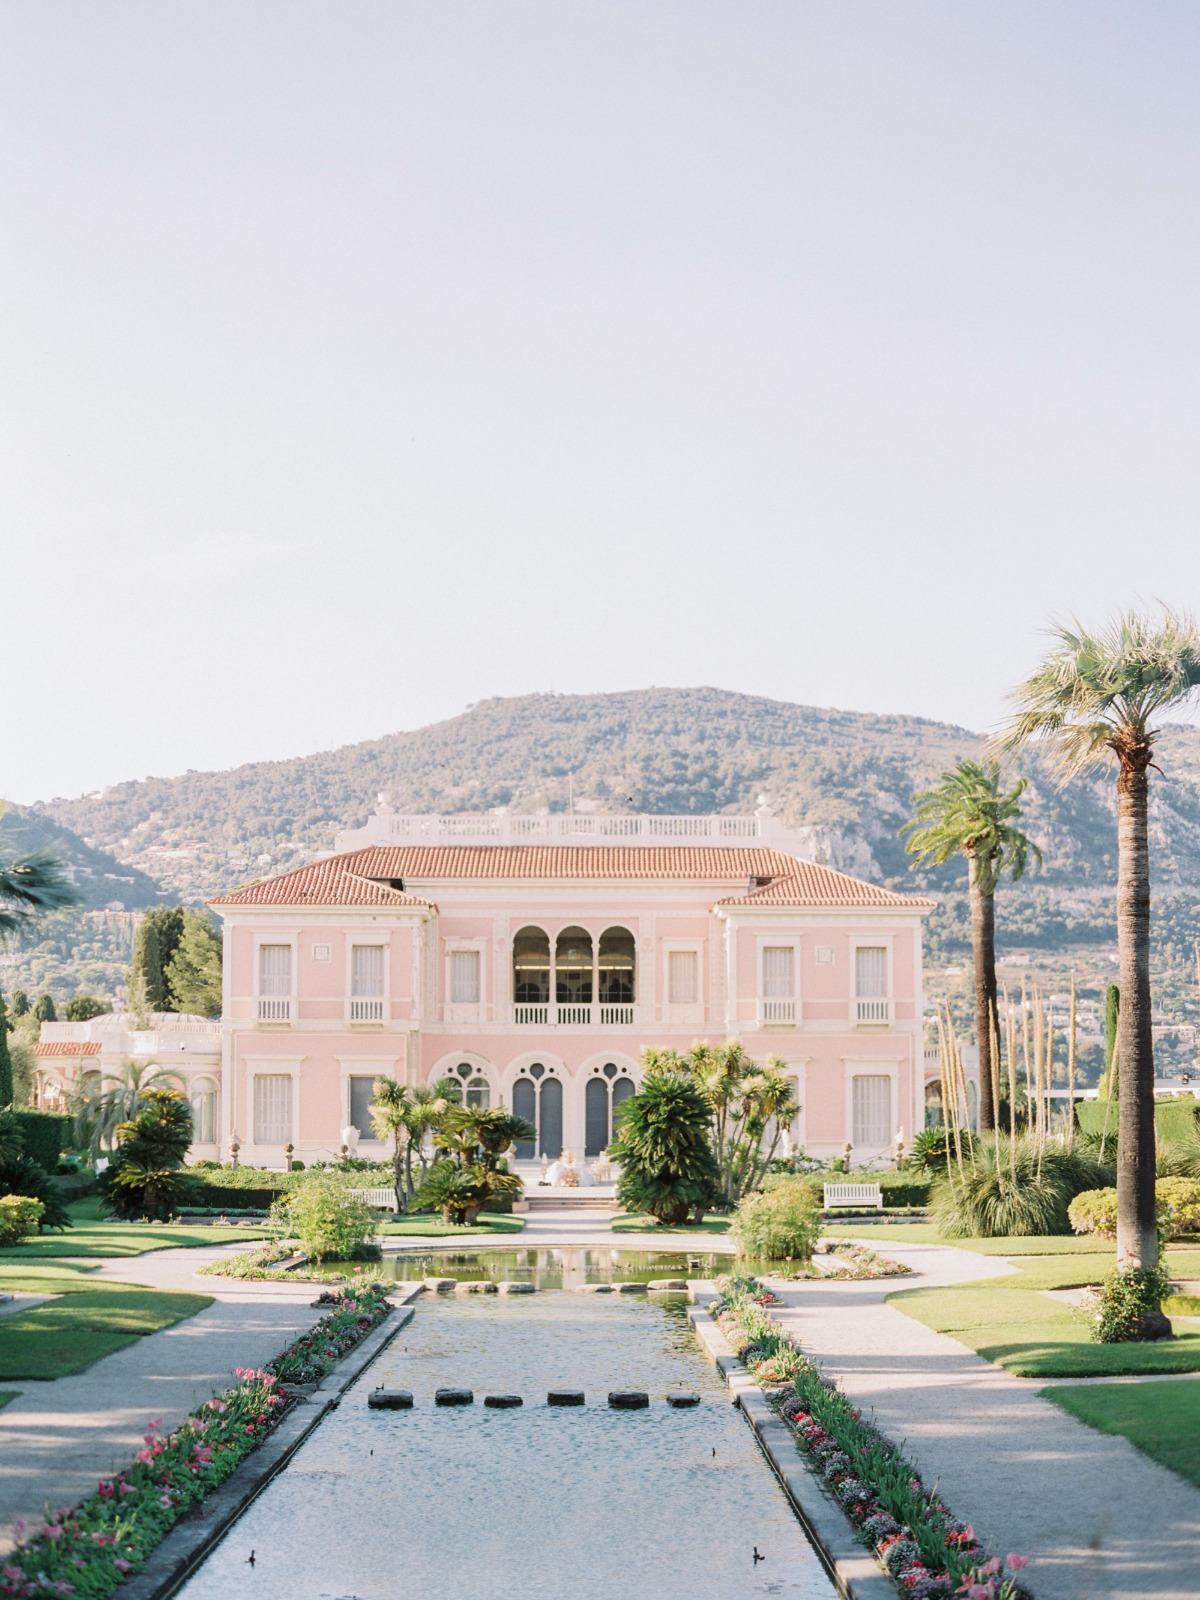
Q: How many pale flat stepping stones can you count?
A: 6